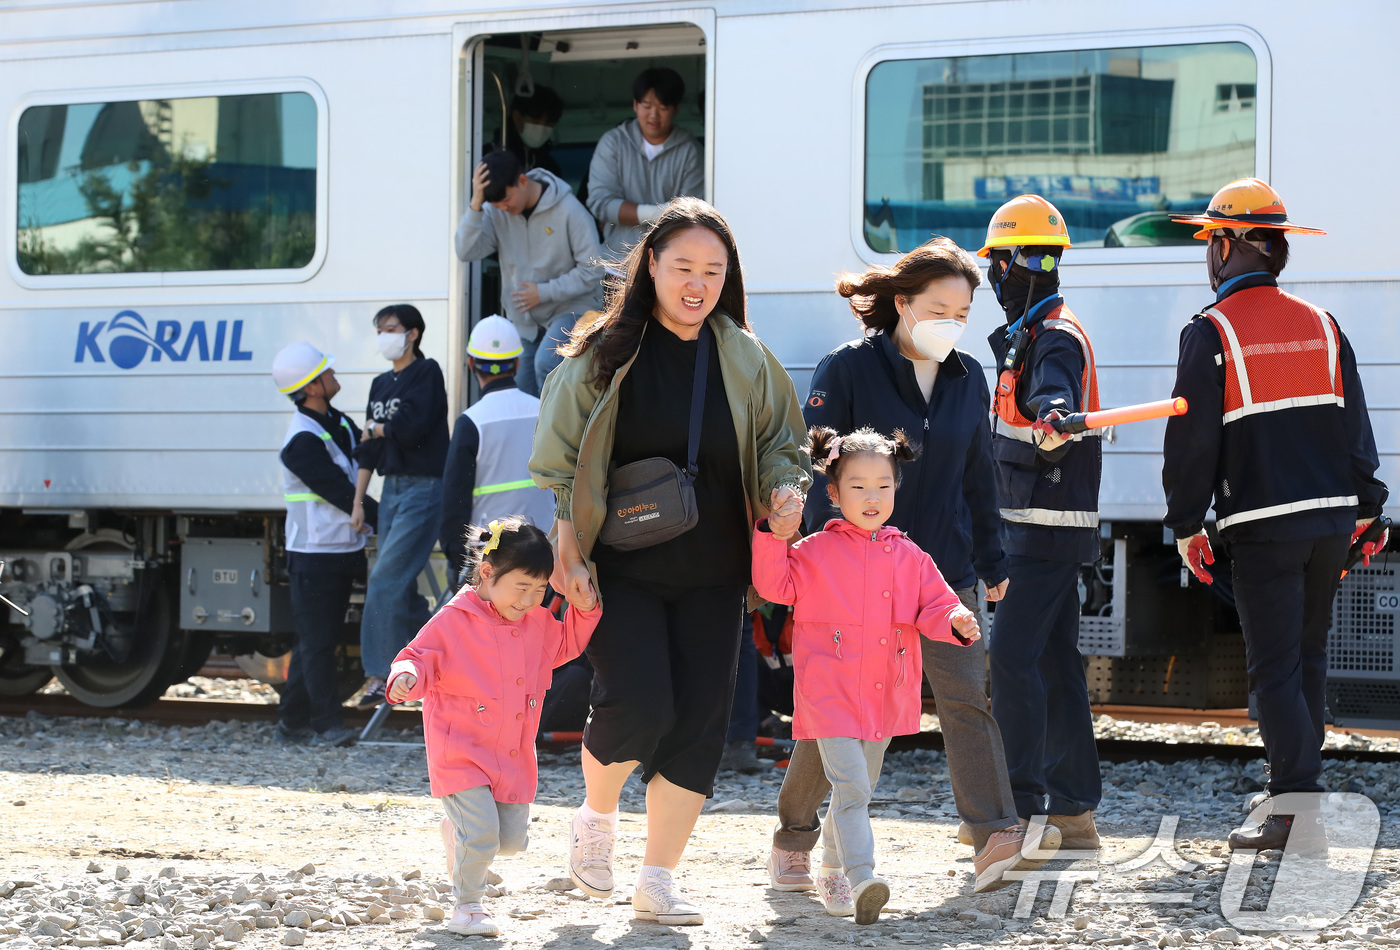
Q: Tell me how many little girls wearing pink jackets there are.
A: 2